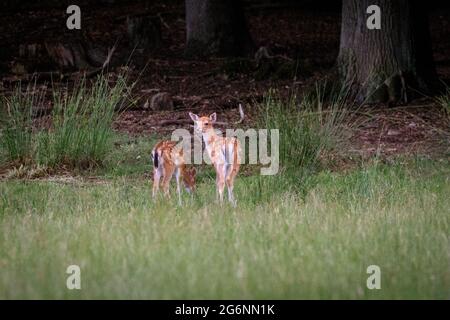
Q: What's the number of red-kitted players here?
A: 0